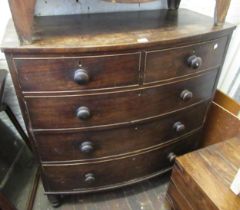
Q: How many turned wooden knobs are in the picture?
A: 8